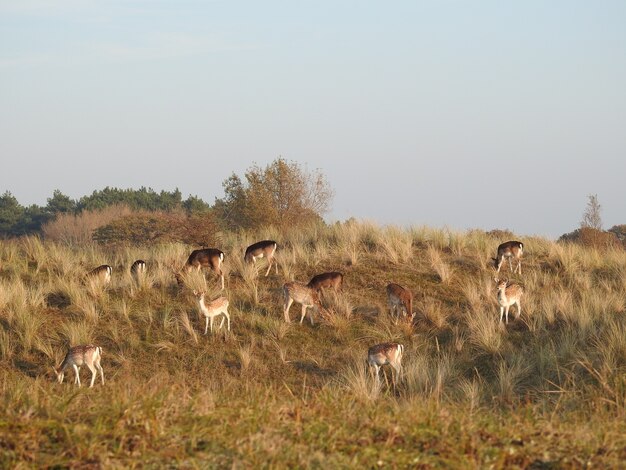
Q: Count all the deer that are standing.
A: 12